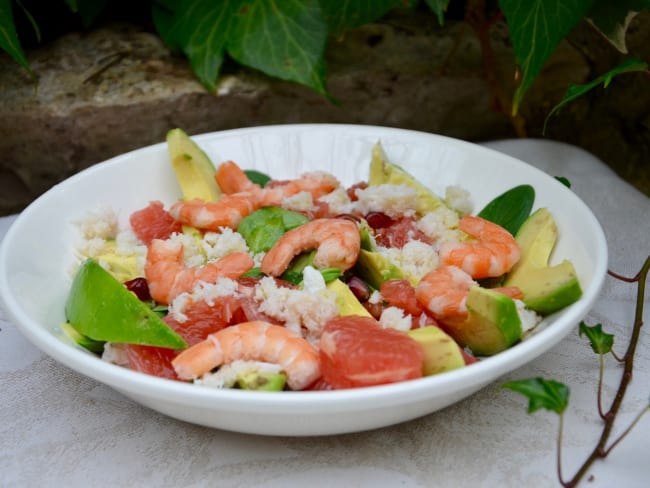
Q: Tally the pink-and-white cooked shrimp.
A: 7